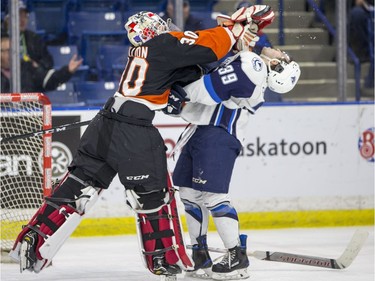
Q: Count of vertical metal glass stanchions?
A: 3